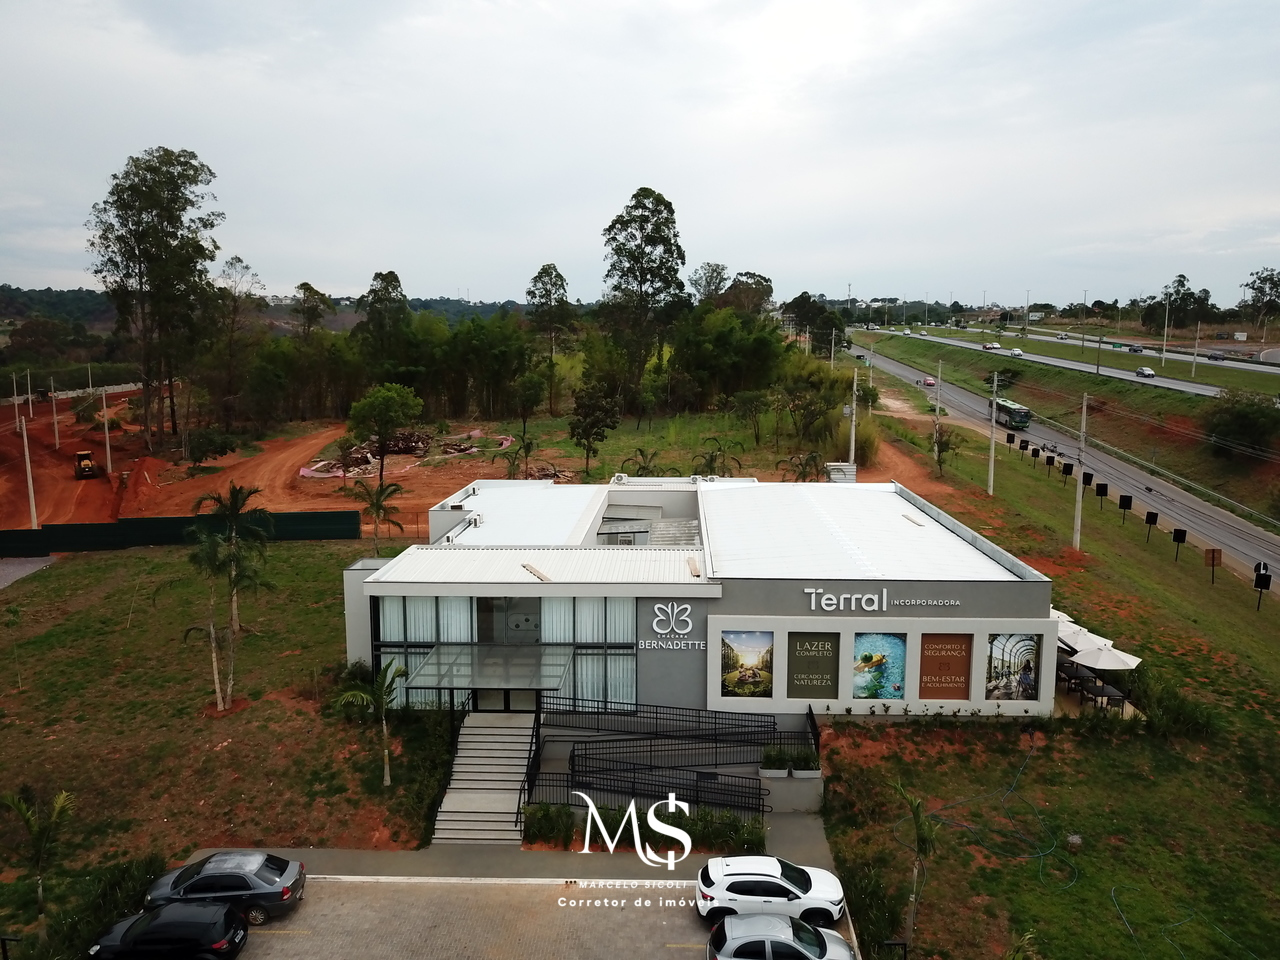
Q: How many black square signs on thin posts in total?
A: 11